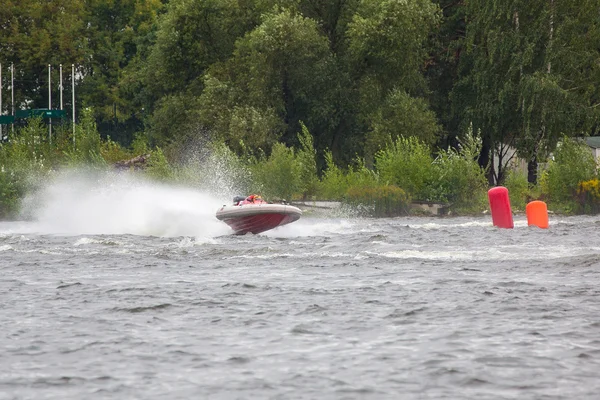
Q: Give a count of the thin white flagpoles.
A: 5